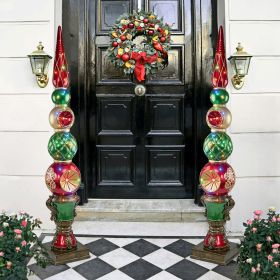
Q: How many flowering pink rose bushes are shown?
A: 2